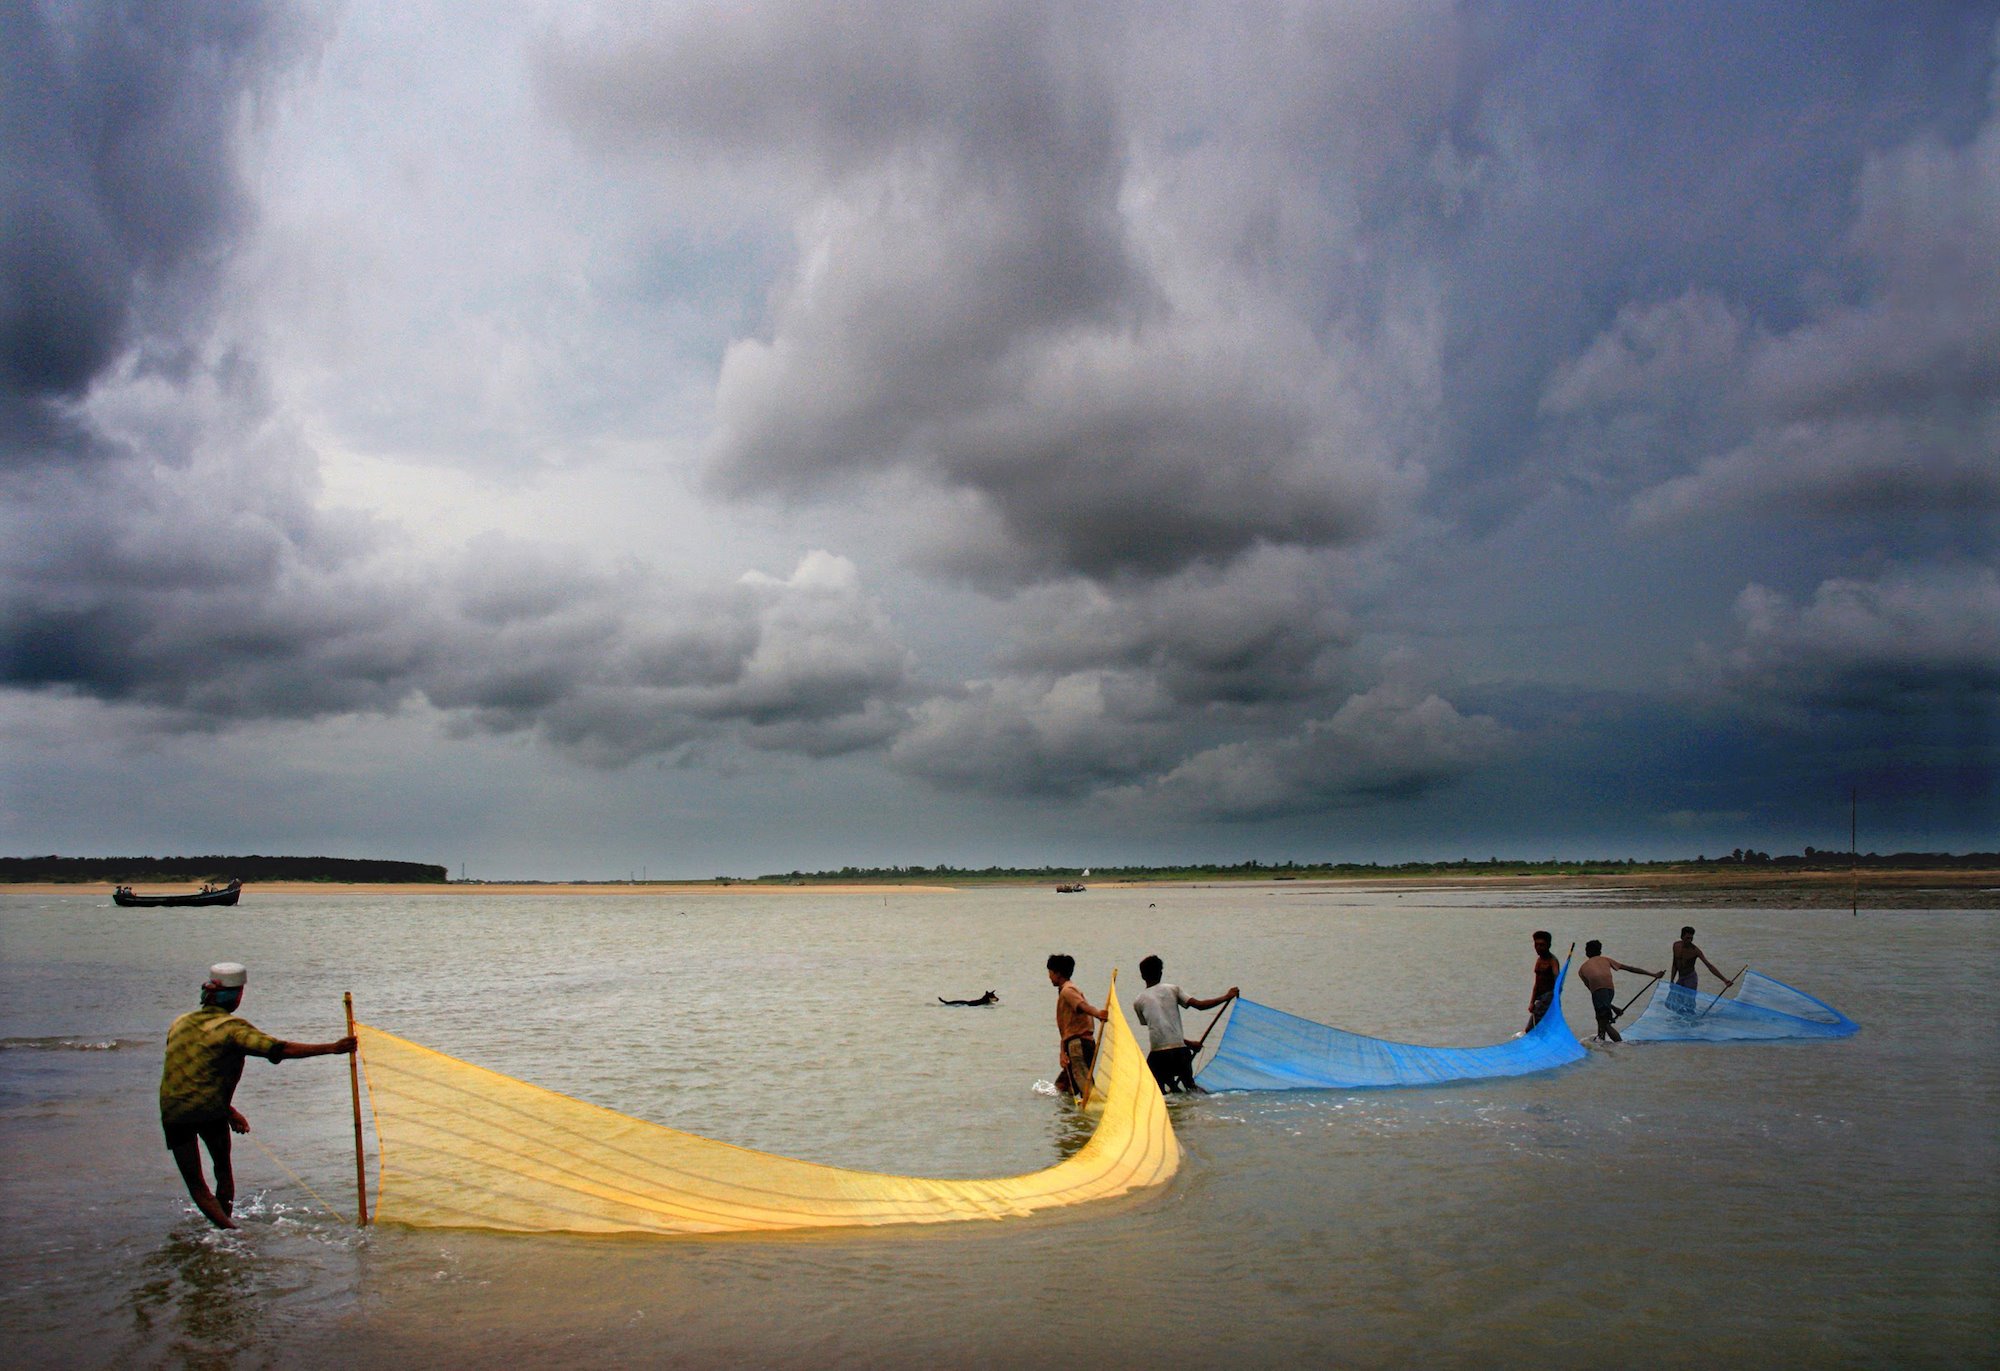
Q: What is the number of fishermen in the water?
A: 6